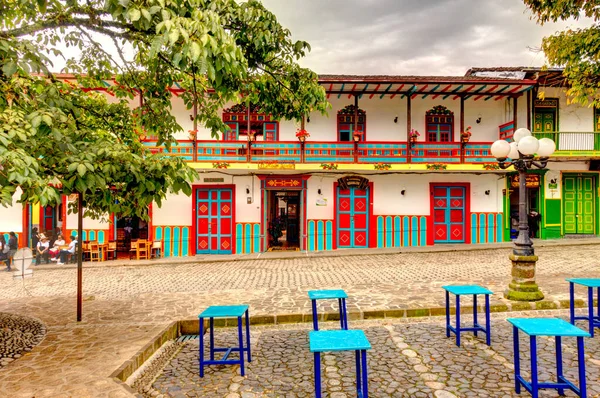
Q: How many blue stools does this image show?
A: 6